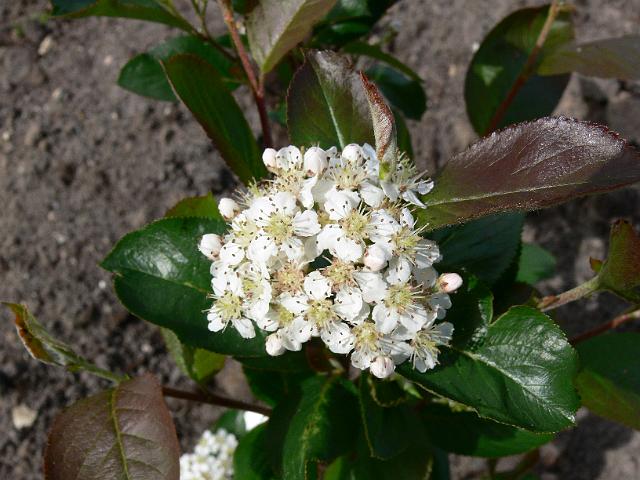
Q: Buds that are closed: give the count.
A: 9